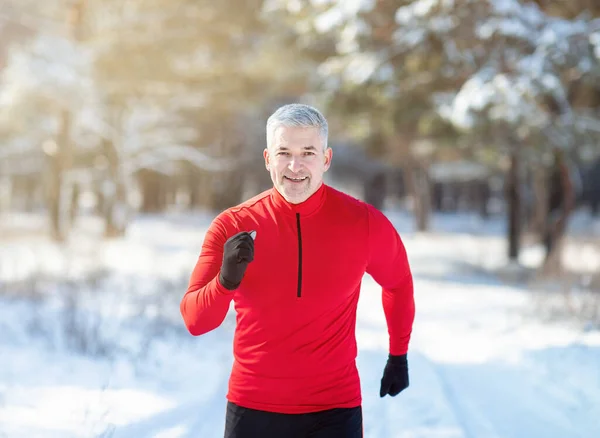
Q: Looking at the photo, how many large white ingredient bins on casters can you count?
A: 0